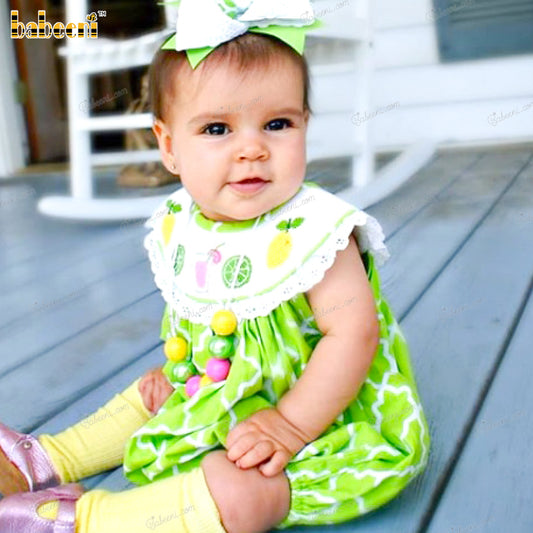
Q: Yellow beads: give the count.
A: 3